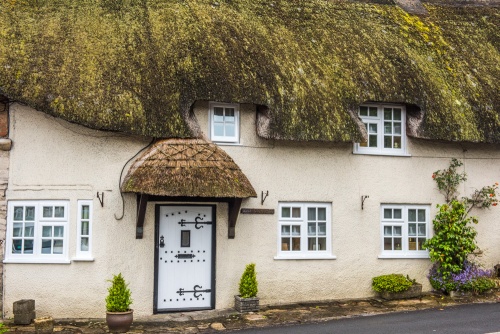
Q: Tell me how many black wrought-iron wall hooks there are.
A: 3